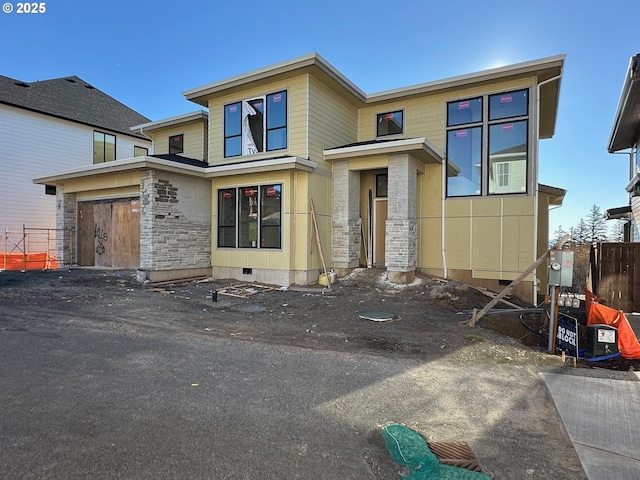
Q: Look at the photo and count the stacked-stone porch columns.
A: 2